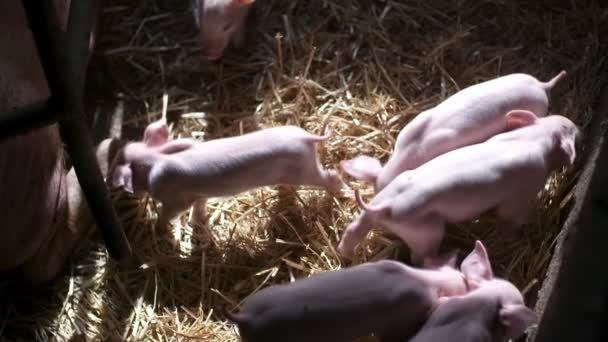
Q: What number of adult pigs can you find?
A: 1